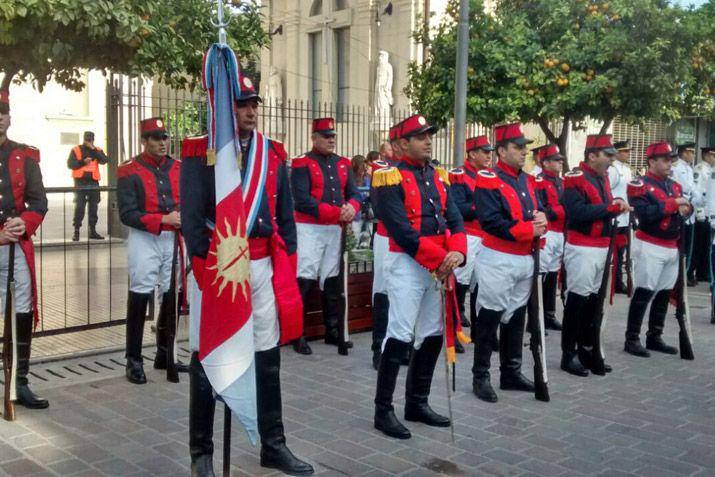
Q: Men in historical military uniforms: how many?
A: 11